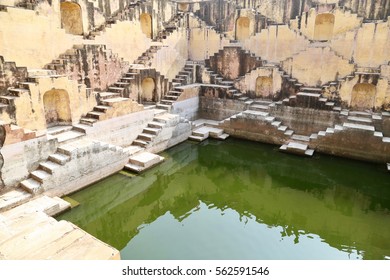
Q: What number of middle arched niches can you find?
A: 4